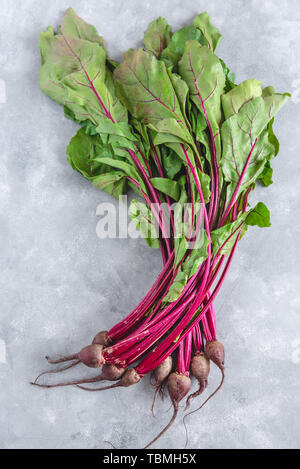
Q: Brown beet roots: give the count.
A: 8